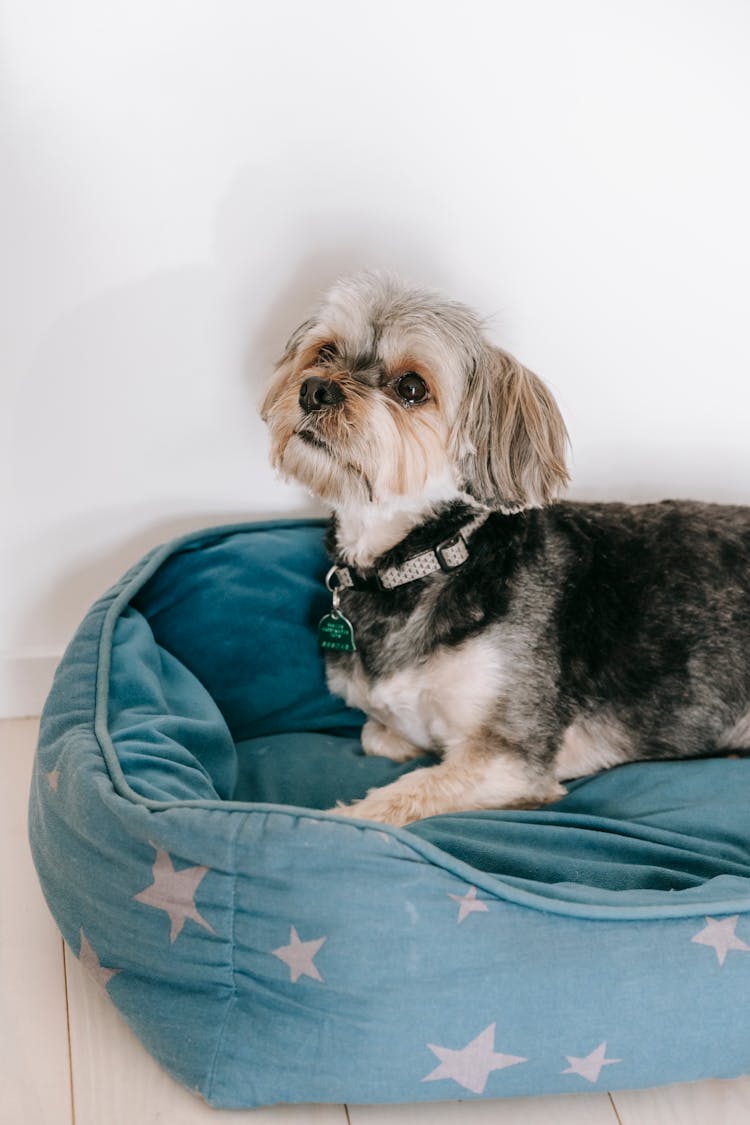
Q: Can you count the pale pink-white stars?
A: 8